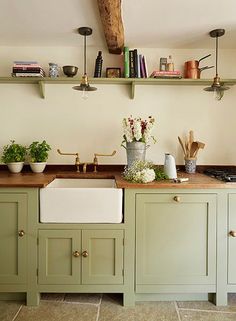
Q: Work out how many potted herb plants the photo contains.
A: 2